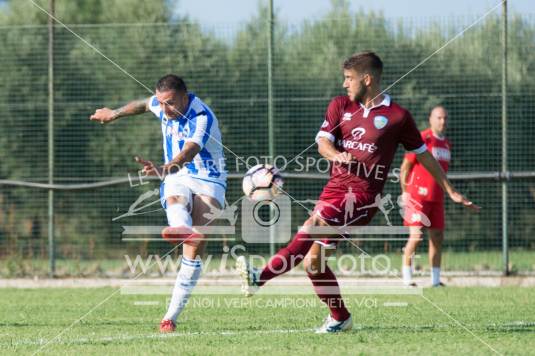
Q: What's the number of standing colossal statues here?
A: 0